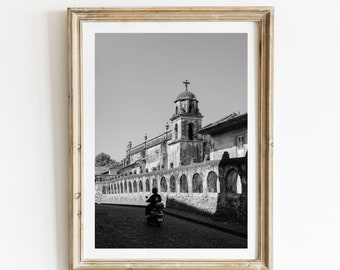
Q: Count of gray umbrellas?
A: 0